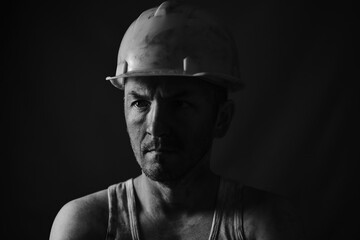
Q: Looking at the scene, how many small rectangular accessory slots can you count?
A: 2